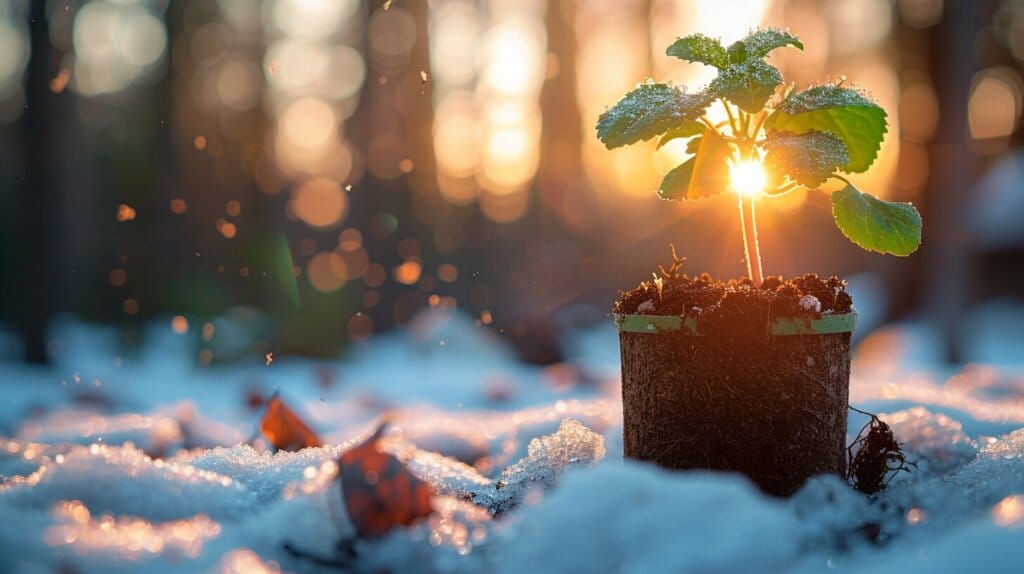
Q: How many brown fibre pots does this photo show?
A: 1